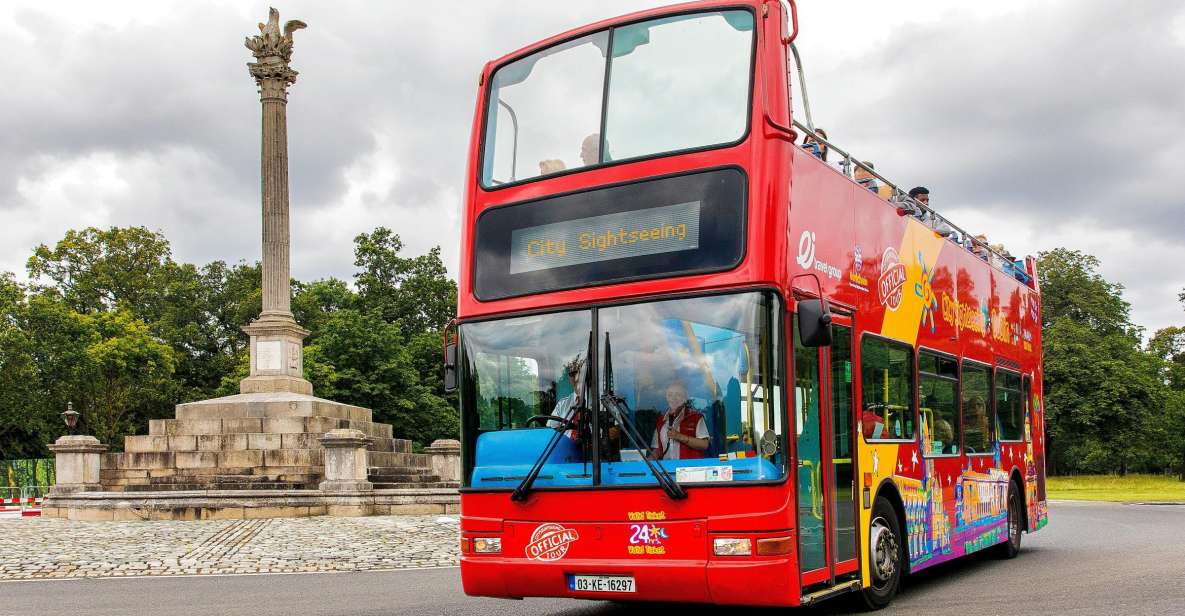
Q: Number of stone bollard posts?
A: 3